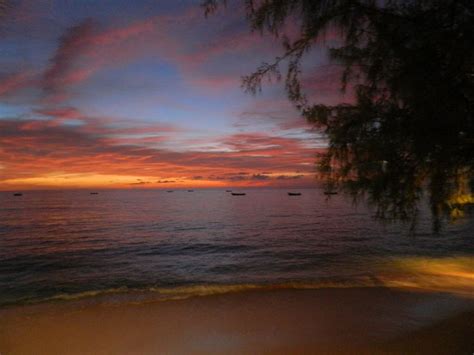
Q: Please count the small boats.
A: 8